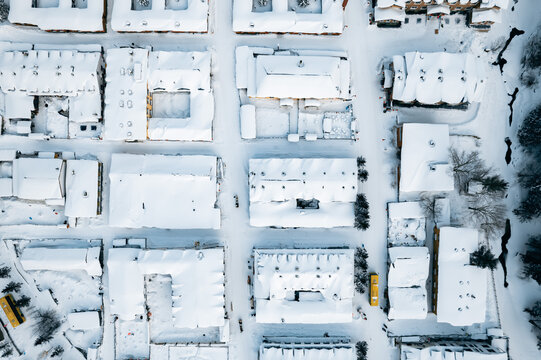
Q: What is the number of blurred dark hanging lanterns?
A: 0